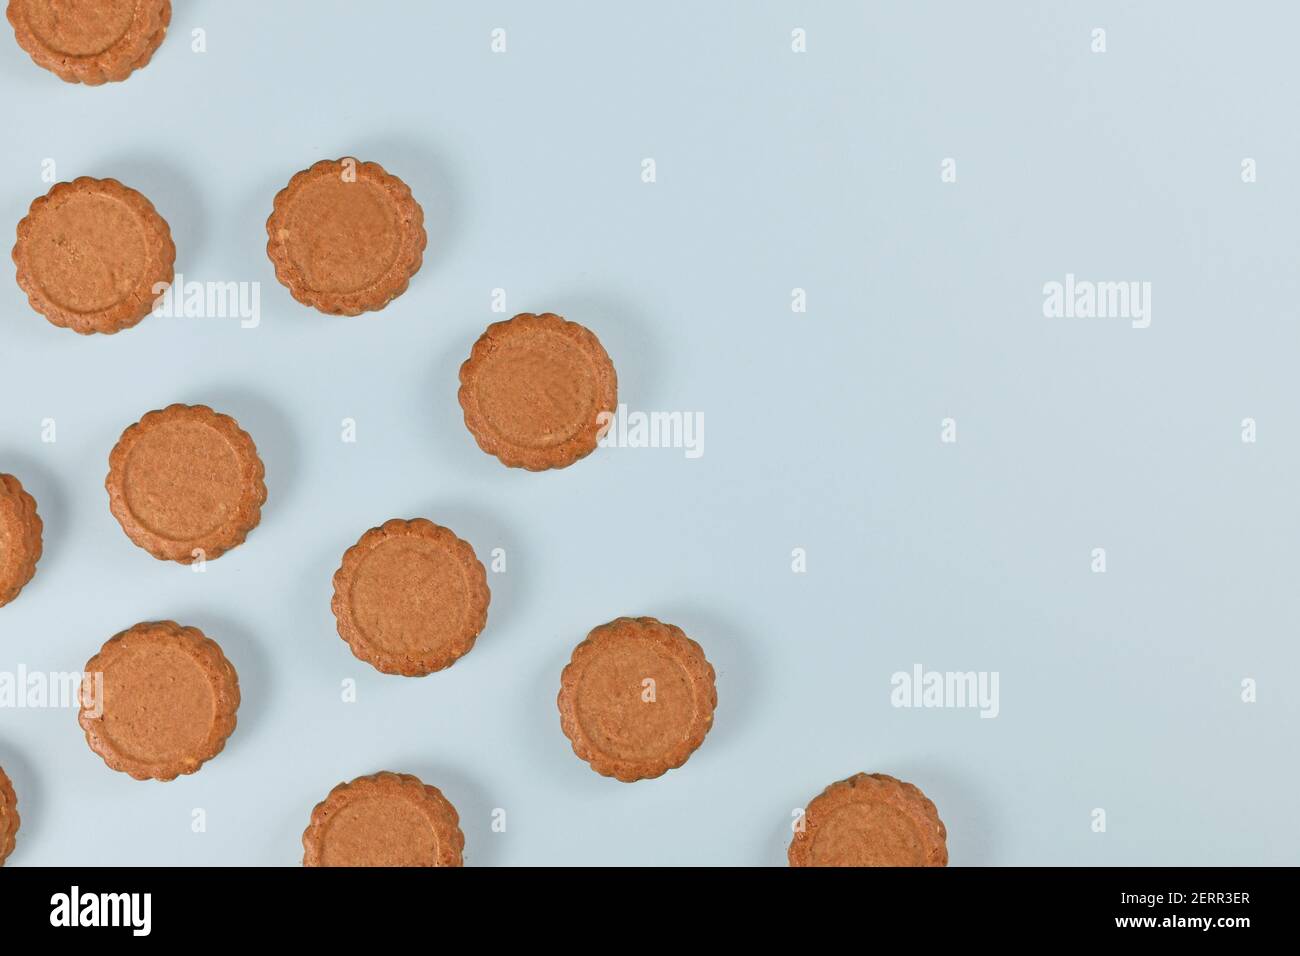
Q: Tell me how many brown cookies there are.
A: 12